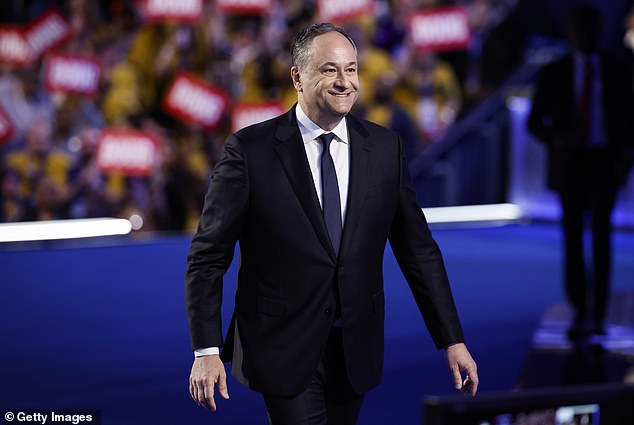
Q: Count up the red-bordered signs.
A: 11